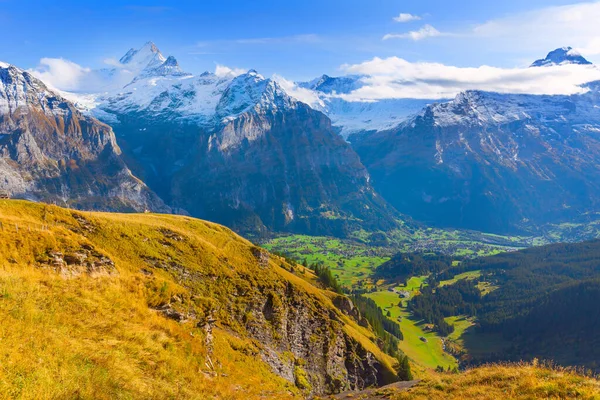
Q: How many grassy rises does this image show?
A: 2